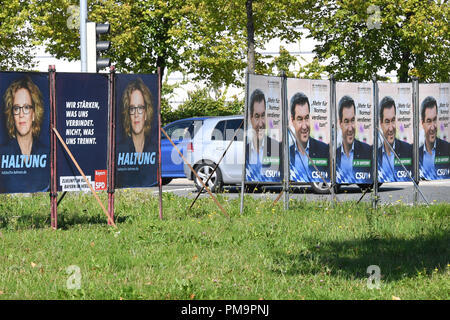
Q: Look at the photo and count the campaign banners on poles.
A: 8